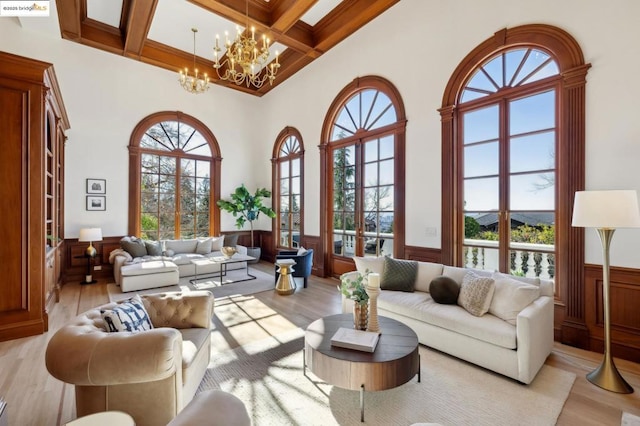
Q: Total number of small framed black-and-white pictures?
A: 2